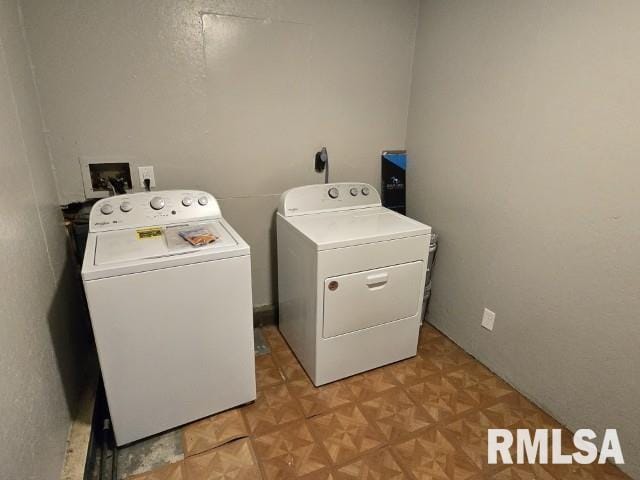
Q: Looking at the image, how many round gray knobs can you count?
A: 8